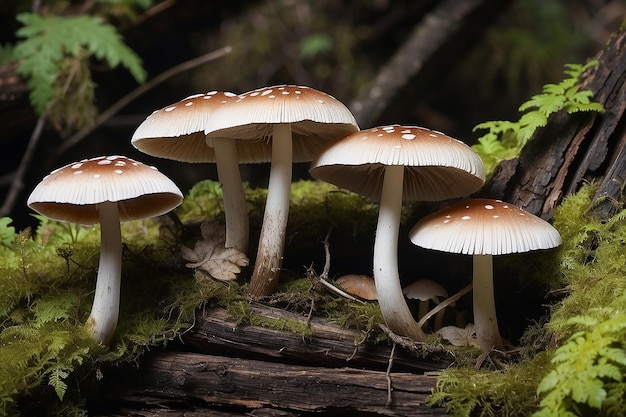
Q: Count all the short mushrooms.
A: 2